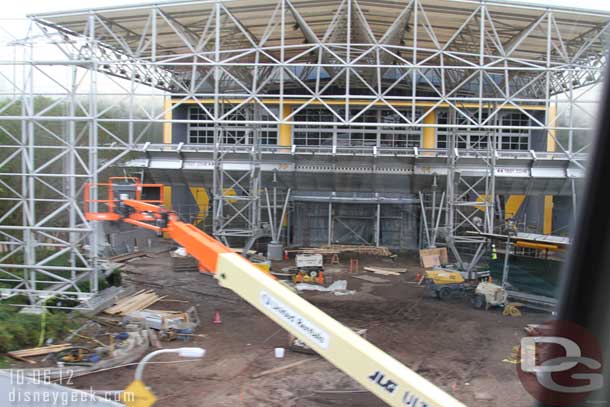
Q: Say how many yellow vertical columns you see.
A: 4